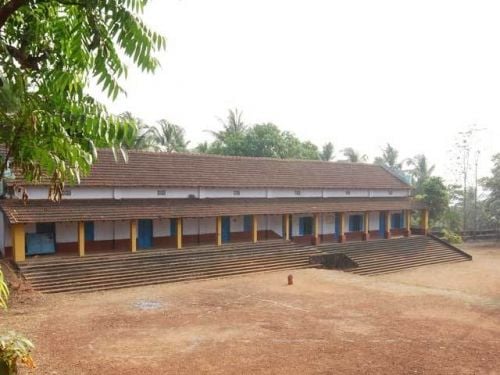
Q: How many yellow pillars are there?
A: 13